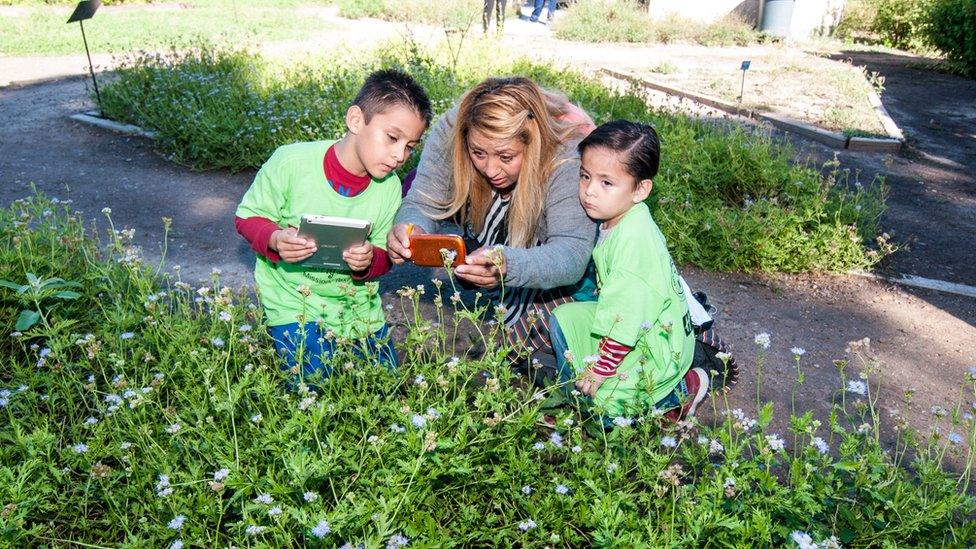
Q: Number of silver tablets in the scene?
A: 1